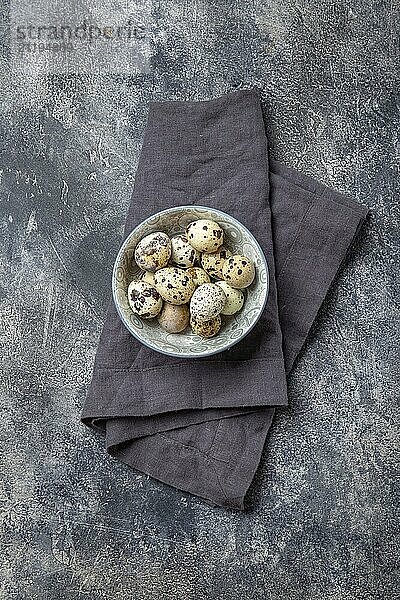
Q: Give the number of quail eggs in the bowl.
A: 13